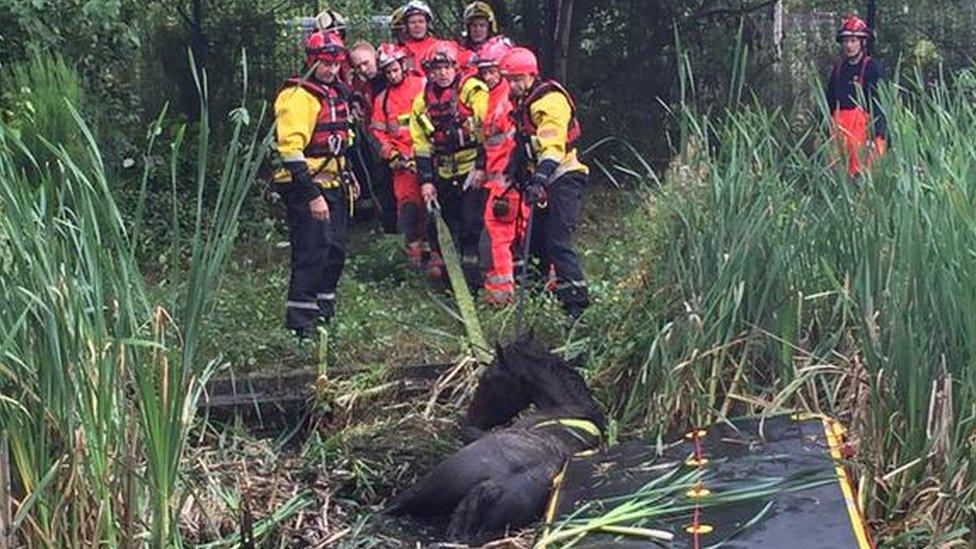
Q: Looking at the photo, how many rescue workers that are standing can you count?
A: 11